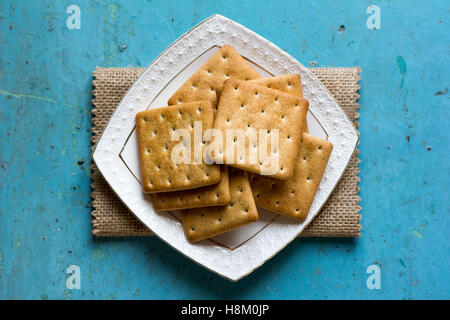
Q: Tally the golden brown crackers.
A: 7